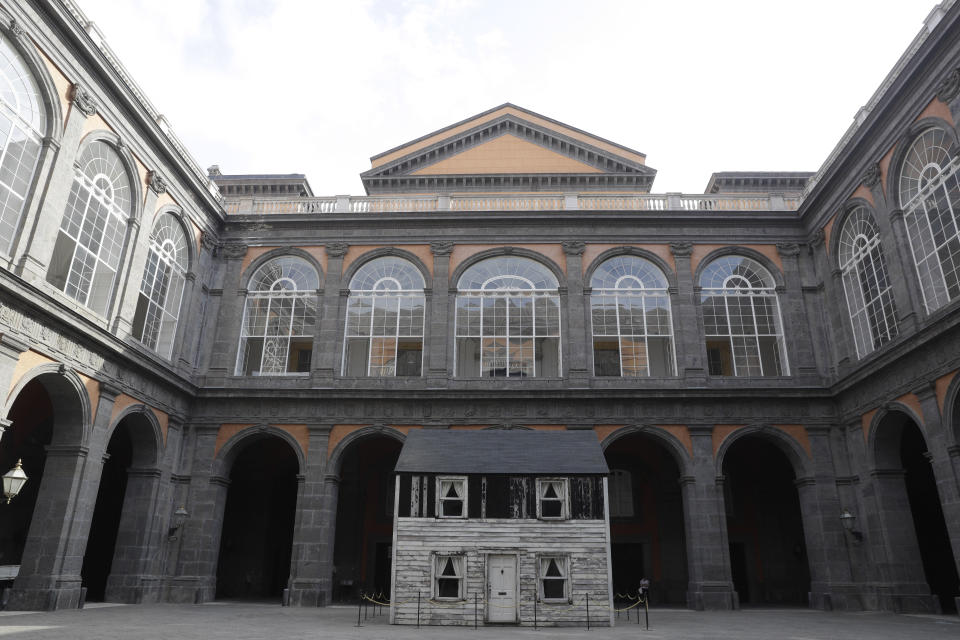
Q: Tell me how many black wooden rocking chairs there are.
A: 0